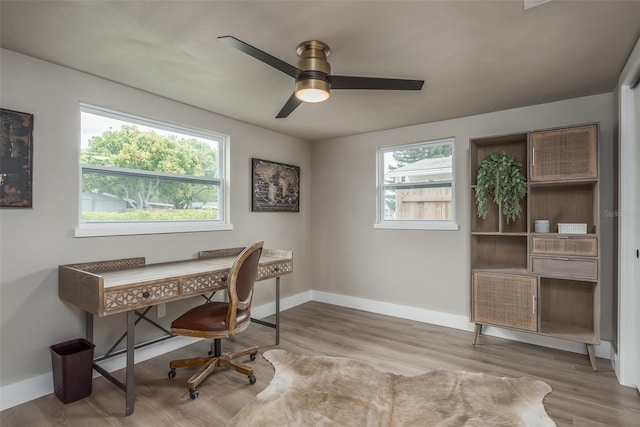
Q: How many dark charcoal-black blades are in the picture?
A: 3